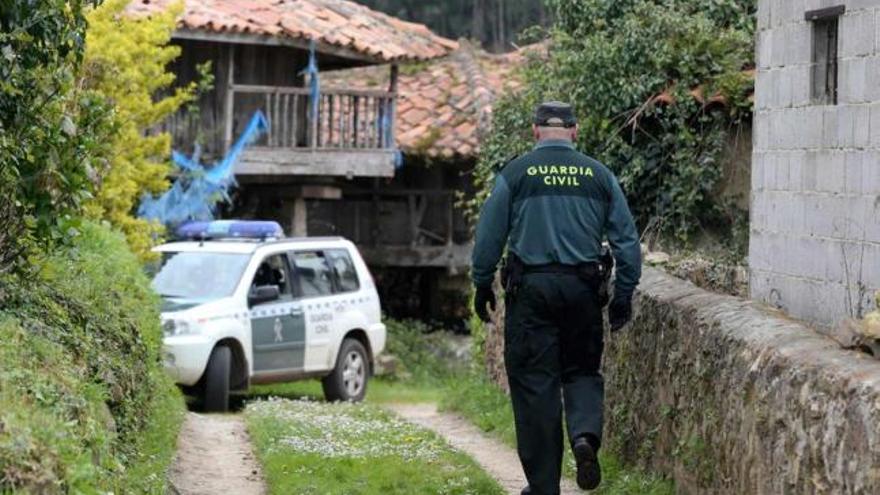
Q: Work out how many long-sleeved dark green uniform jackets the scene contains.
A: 1